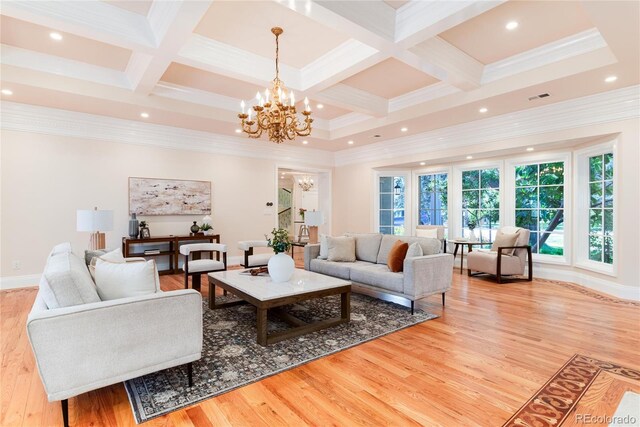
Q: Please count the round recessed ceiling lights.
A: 14